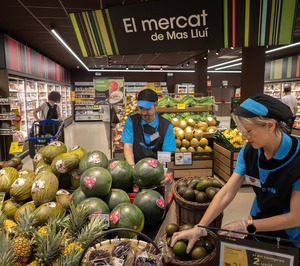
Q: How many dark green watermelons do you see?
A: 9